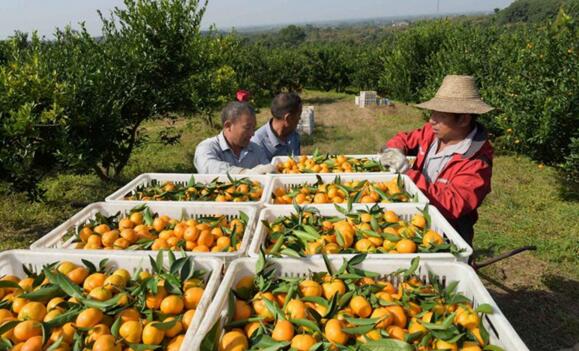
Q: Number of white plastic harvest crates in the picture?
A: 7